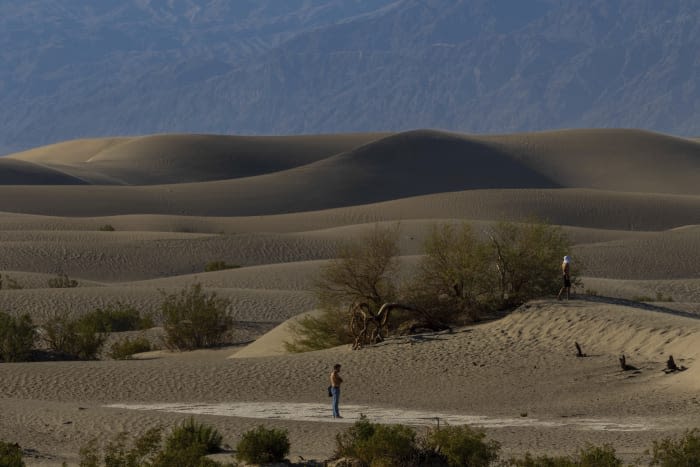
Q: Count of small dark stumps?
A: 3